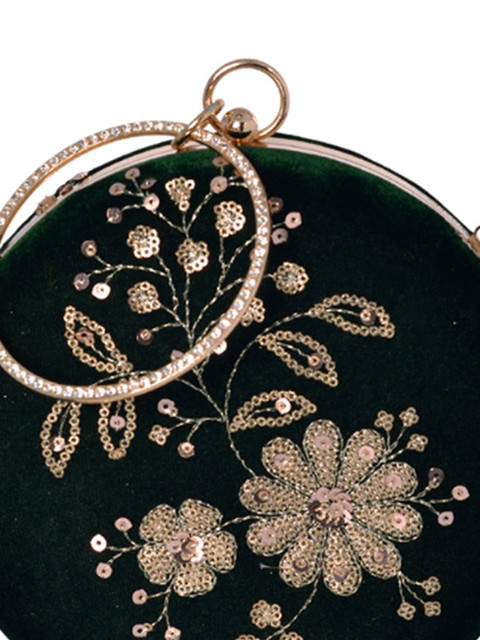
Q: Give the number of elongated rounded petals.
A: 10